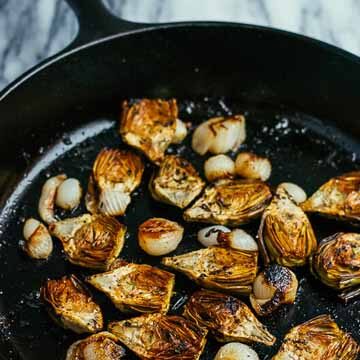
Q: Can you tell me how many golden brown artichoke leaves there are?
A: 14